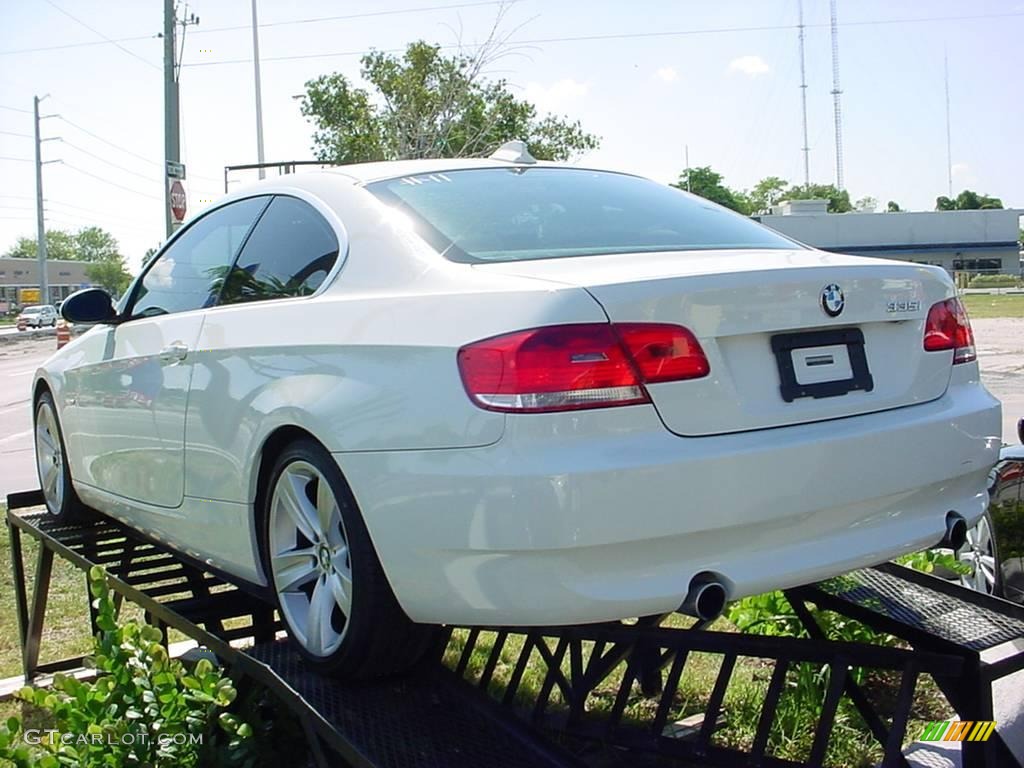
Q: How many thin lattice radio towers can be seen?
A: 3